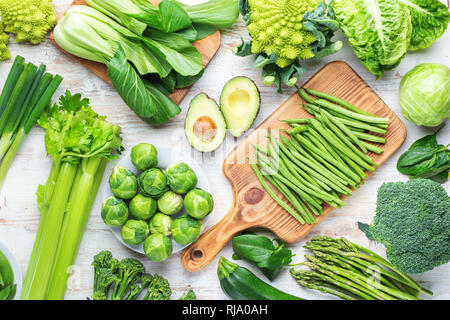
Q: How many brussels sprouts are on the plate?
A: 12